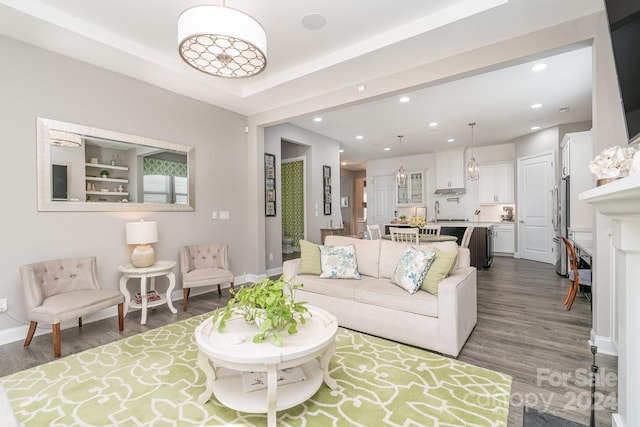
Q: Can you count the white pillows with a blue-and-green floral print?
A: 2